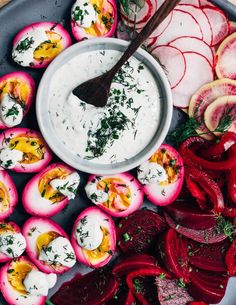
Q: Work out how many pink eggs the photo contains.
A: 12